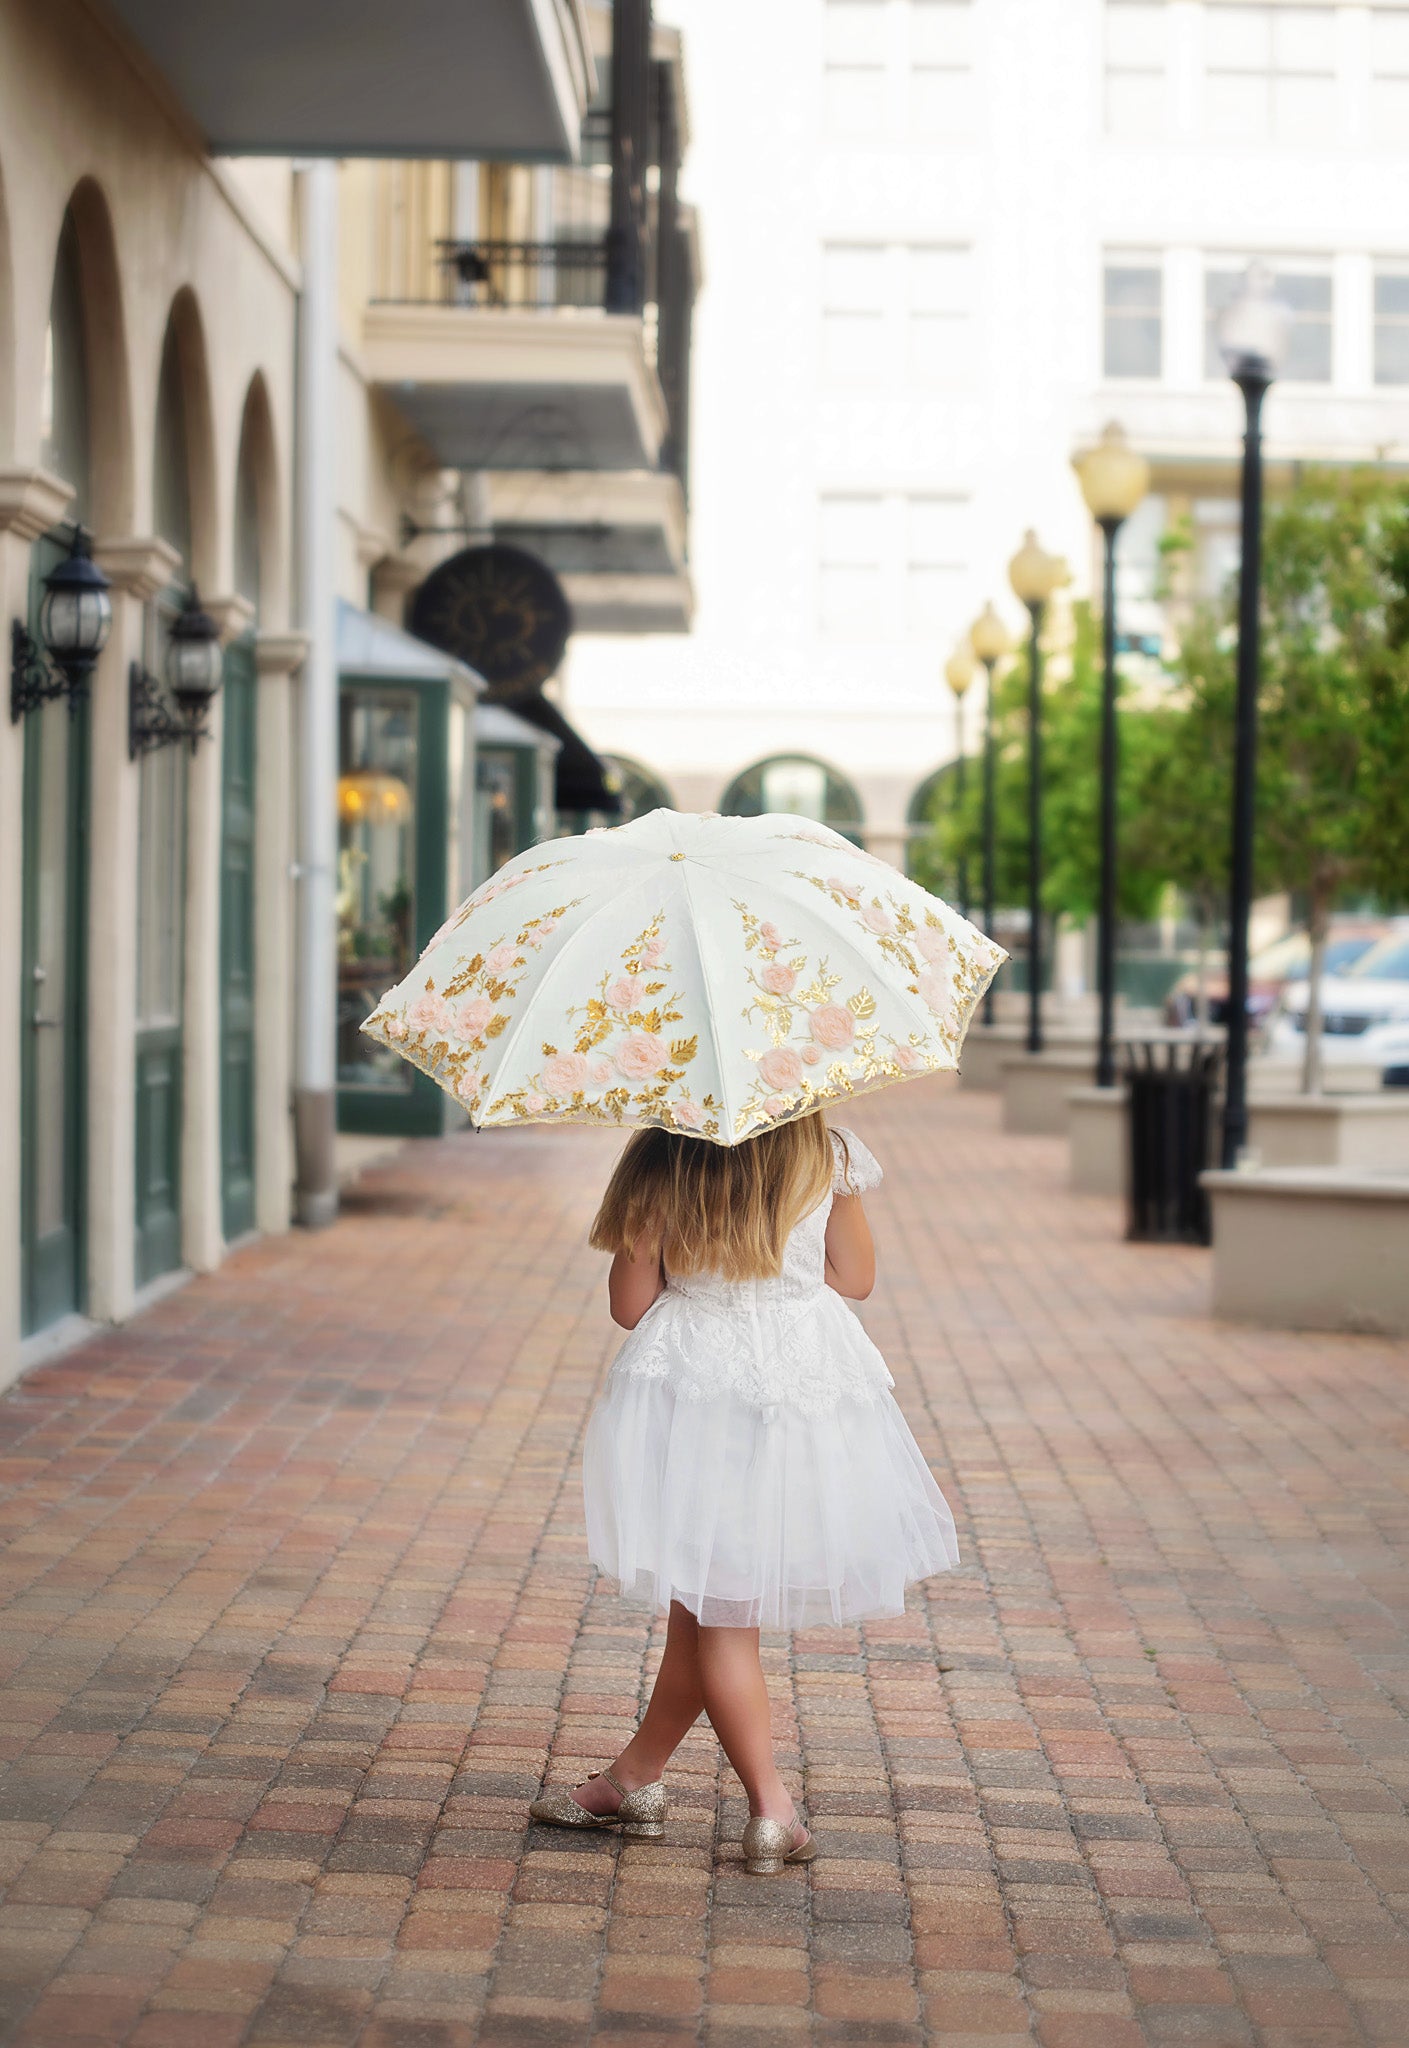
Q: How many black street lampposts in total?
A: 5